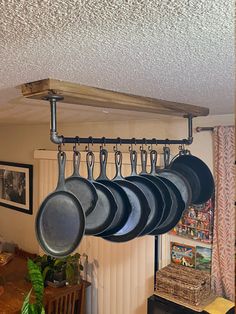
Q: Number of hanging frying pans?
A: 10